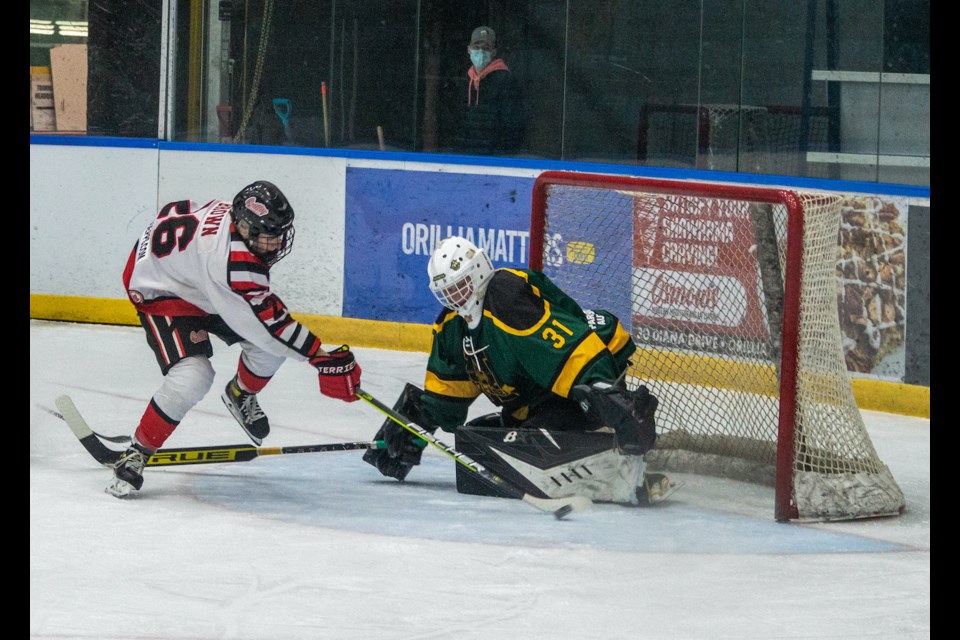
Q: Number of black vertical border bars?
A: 2